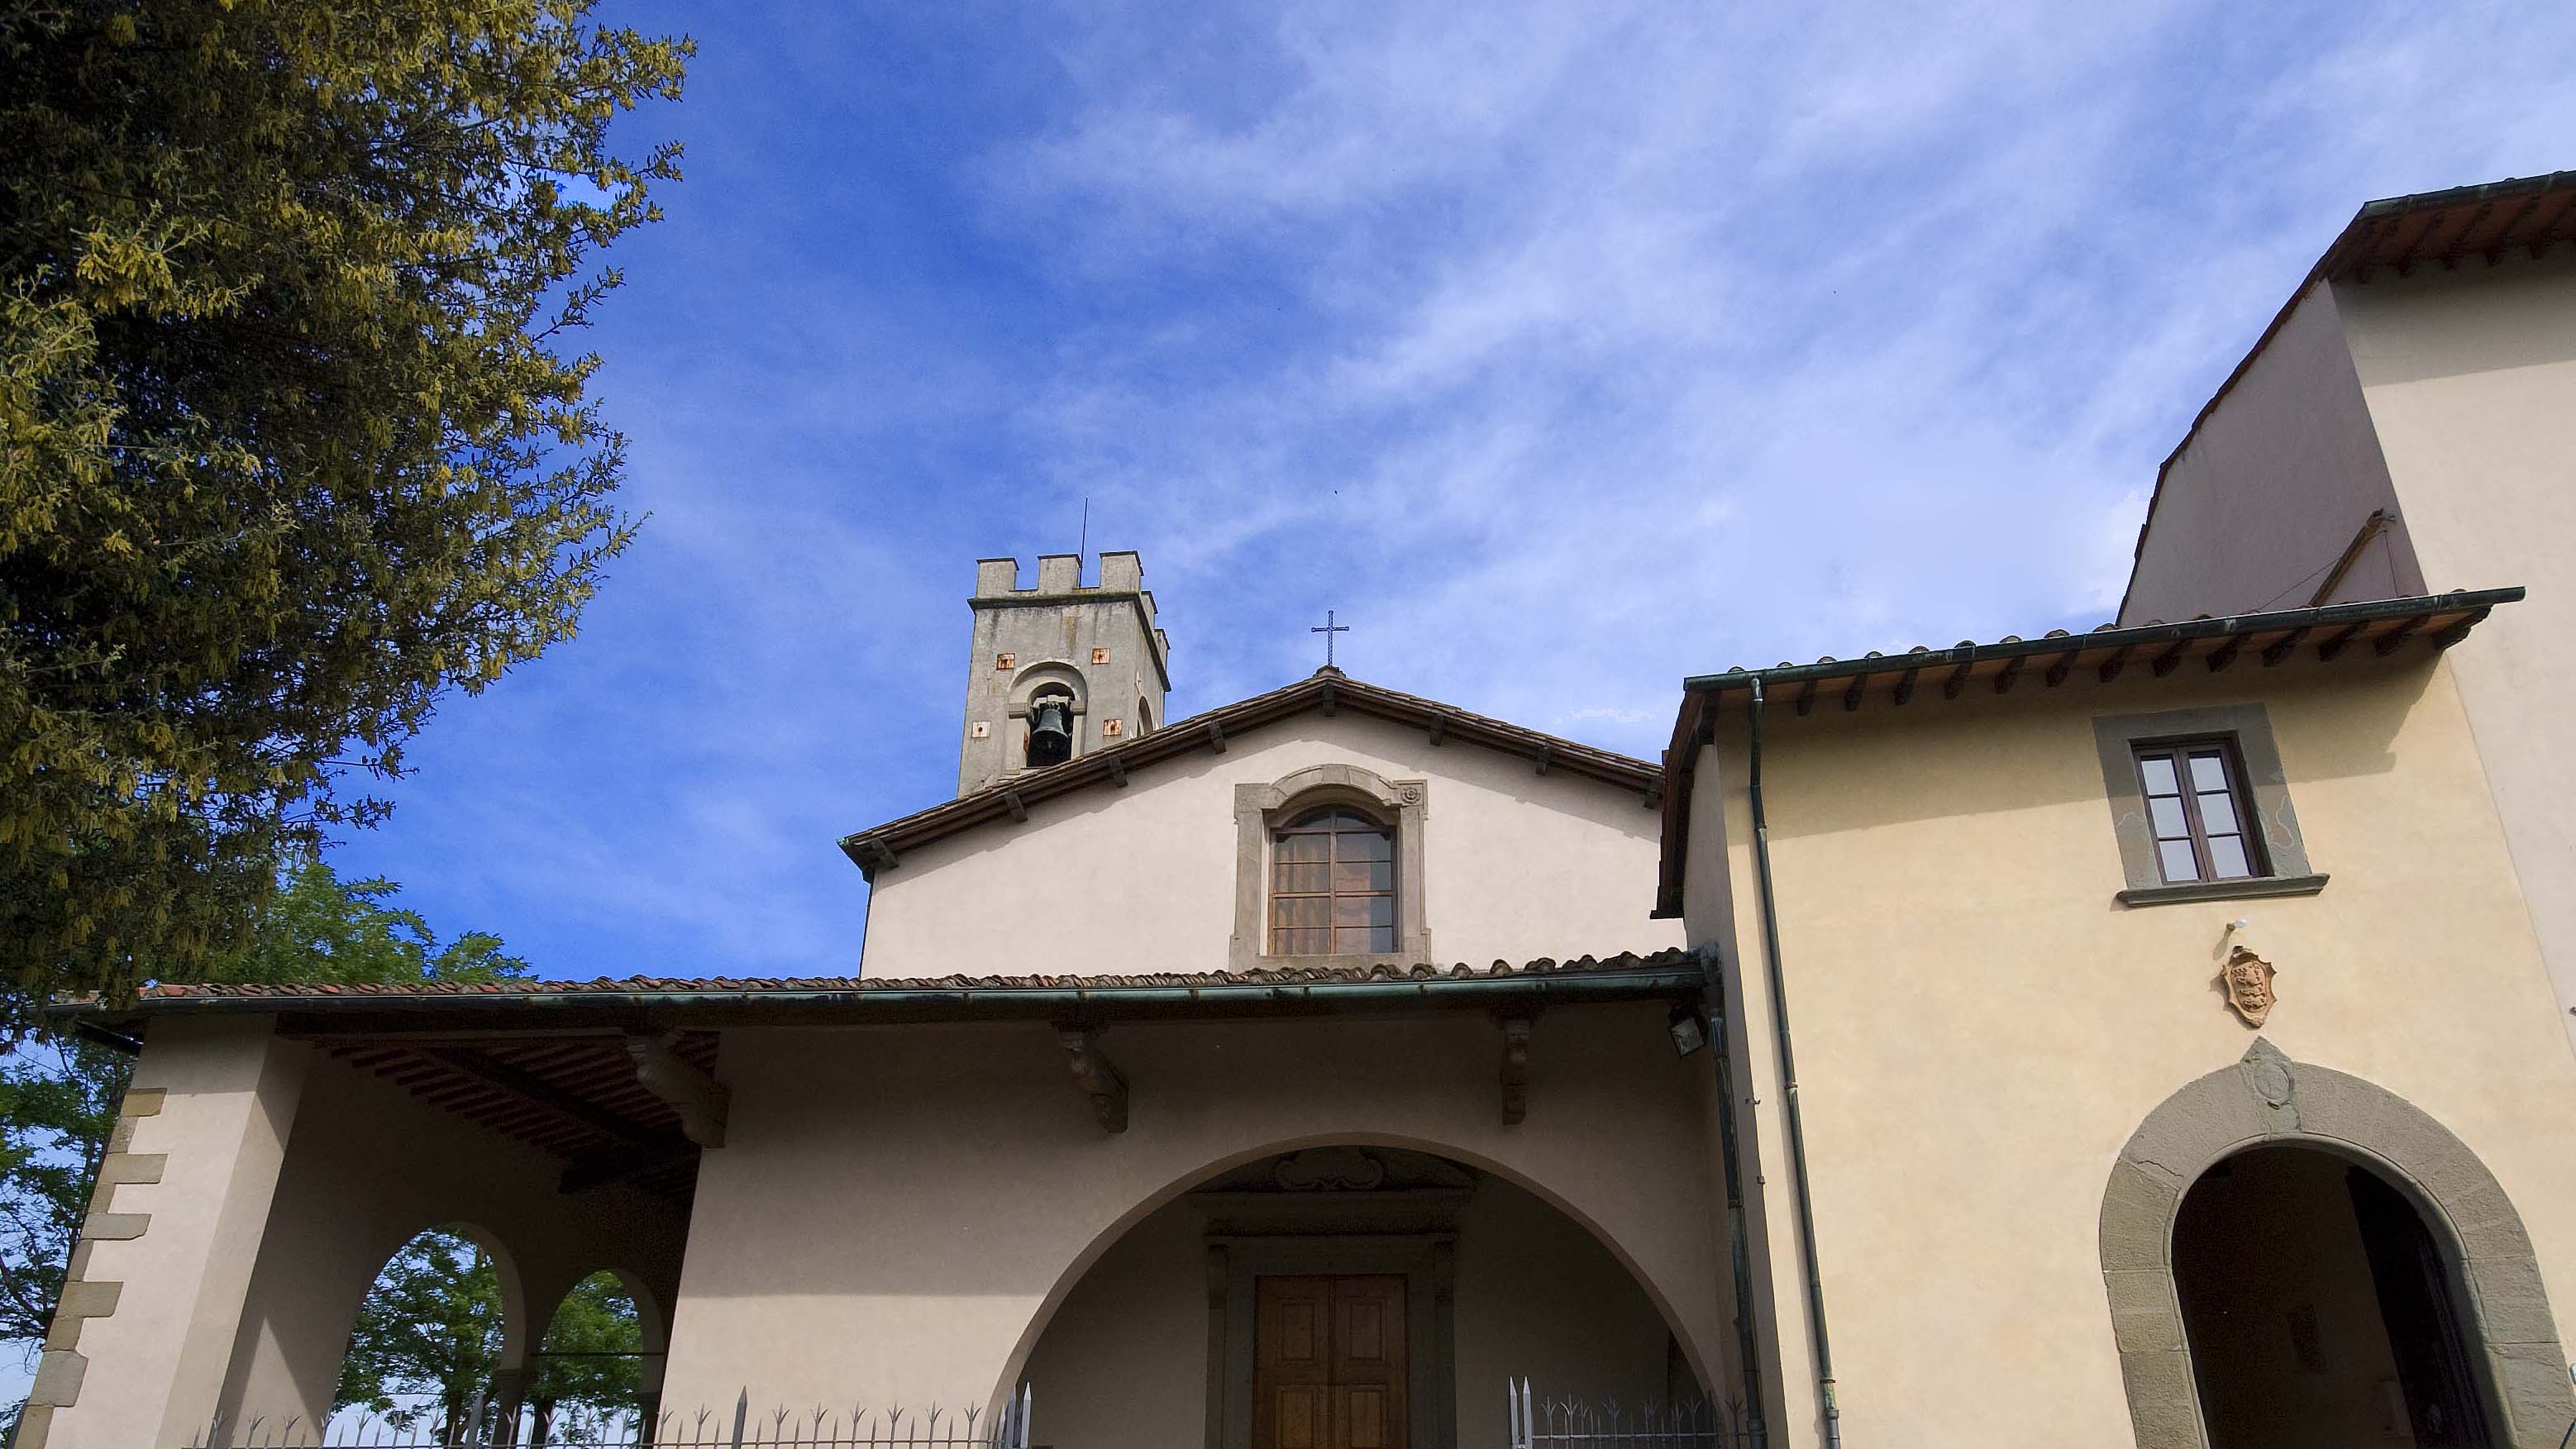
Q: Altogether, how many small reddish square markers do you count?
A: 4